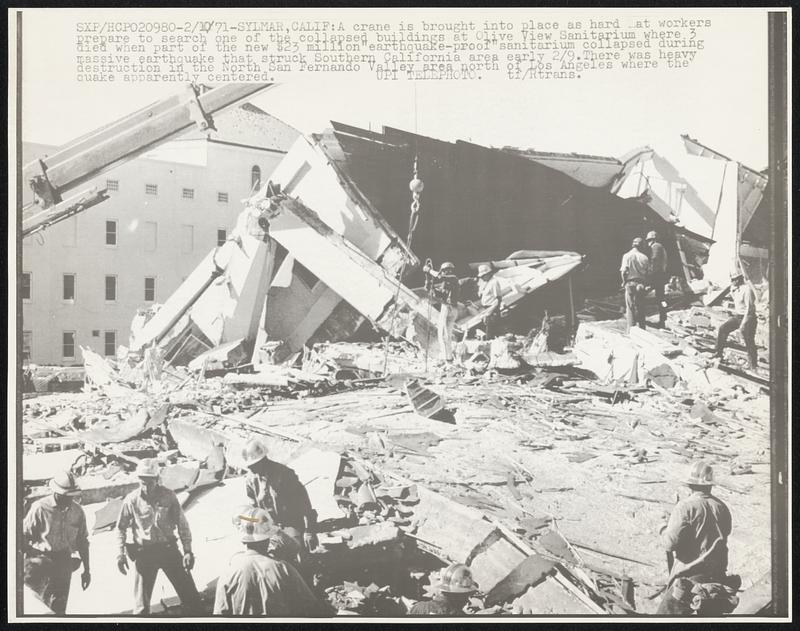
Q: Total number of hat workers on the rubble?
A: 11